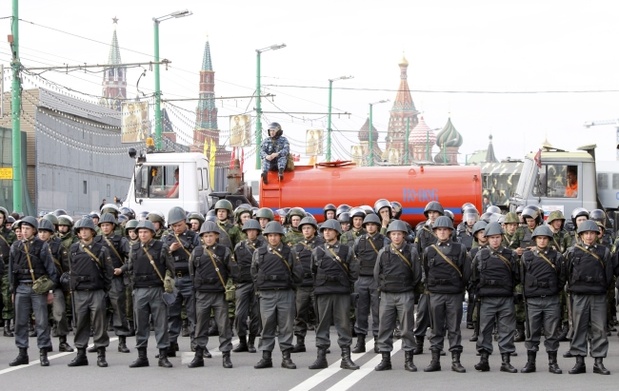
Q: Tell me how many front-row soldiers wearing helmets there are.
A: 11